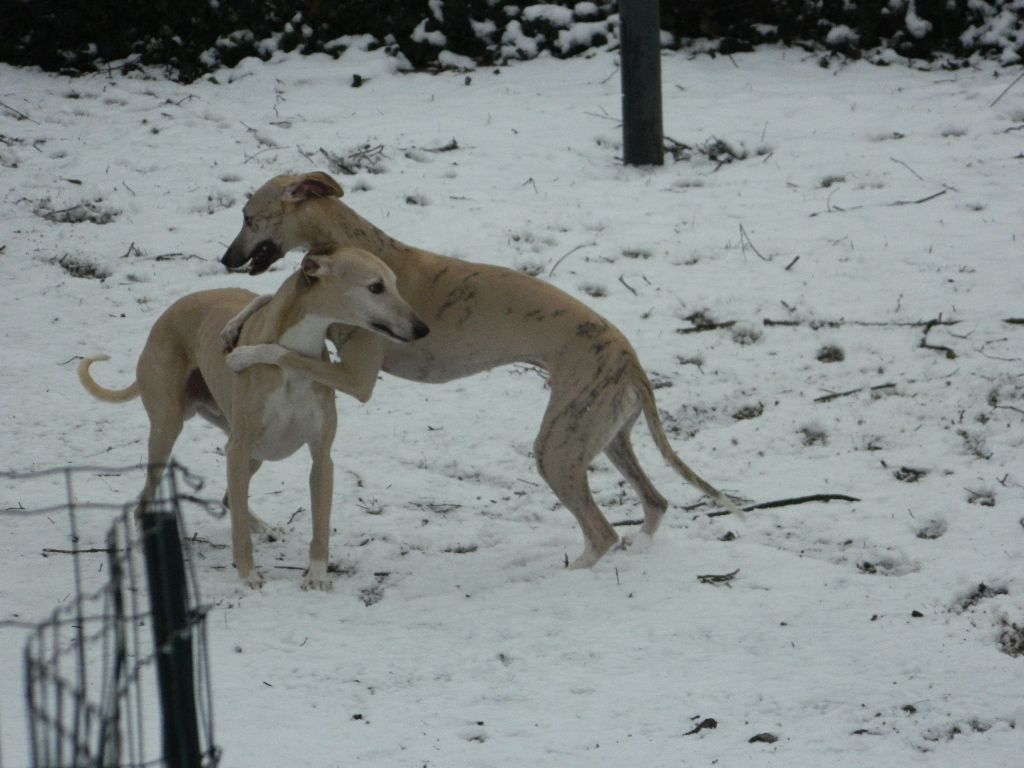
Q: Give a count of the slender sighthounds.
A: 2